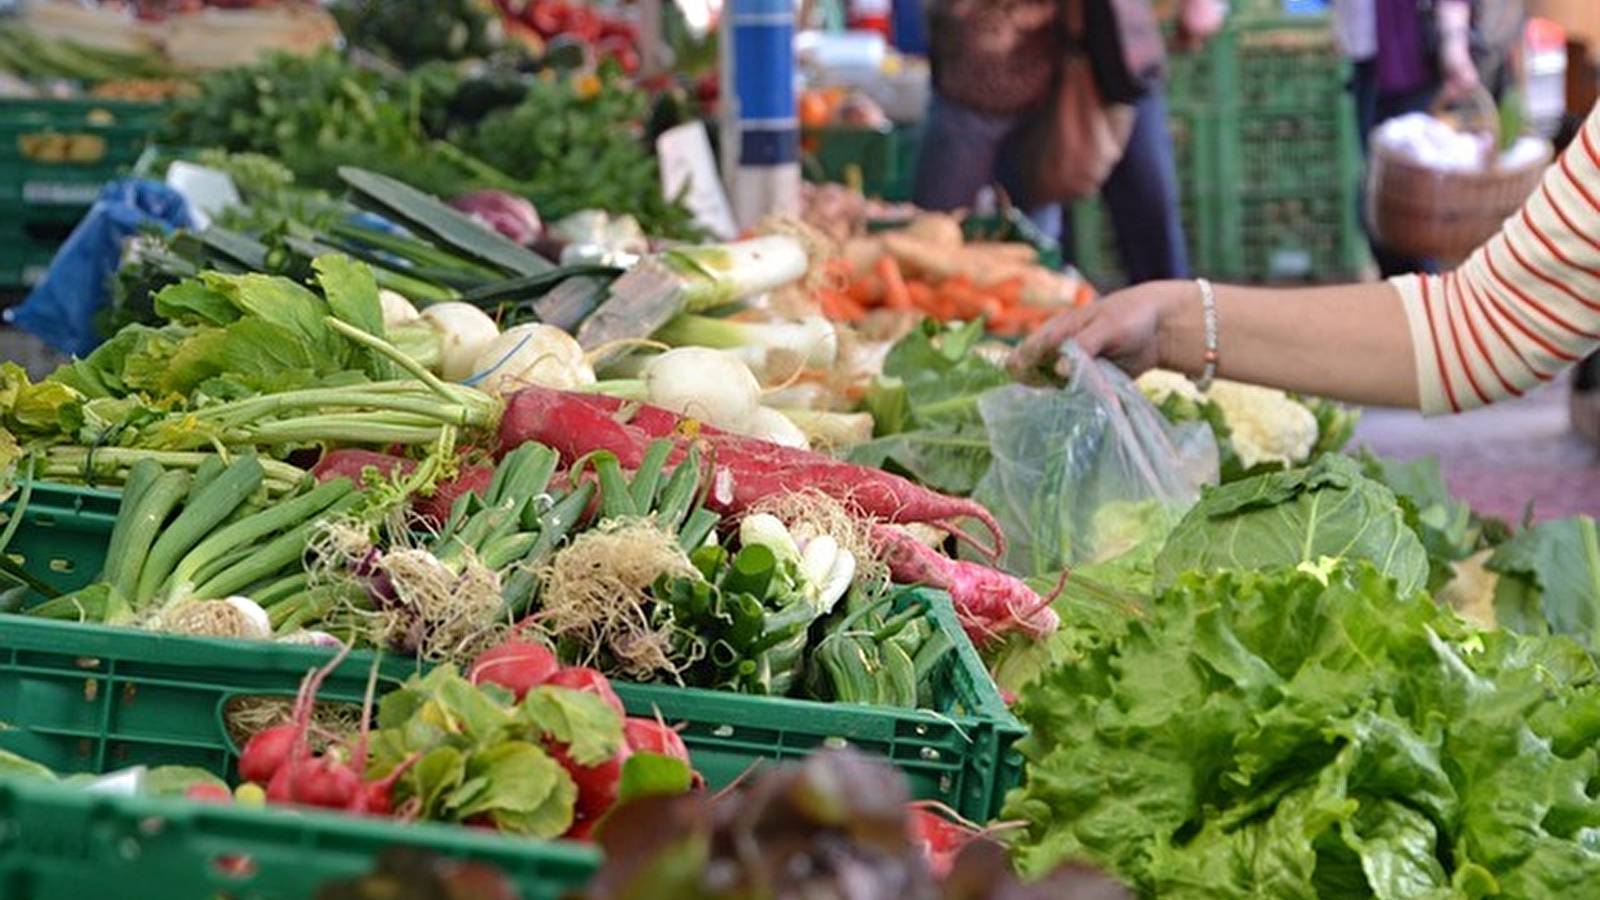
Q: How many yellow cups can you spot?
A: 0